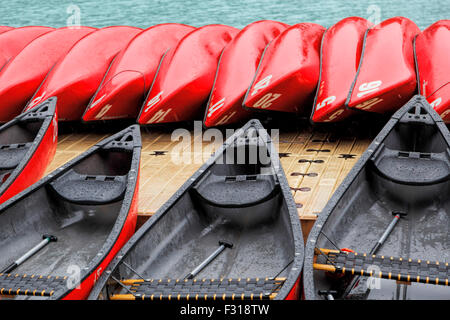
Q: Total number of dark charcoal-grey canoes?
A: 4